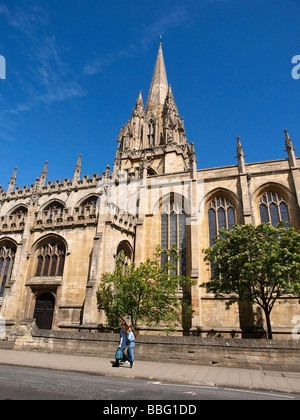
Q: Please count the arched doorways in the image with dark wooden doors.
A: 1